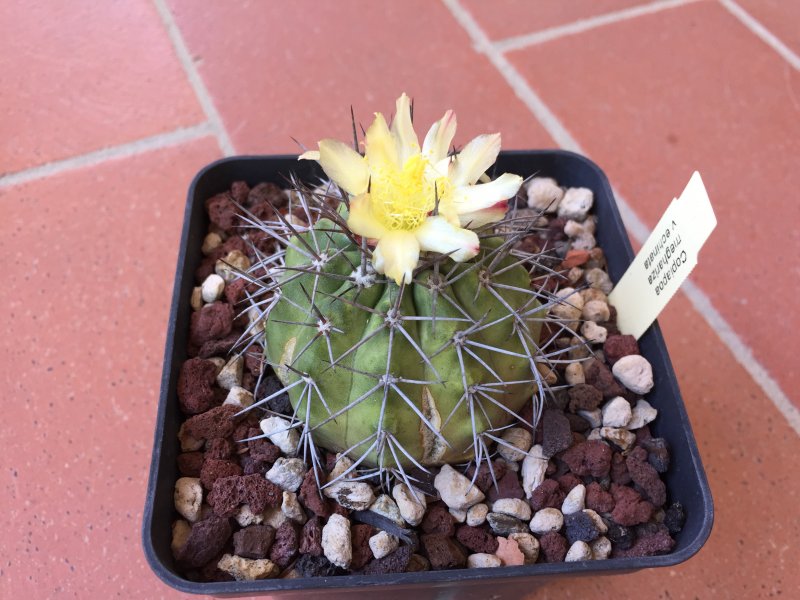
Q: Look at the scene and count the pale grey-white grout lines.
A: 5